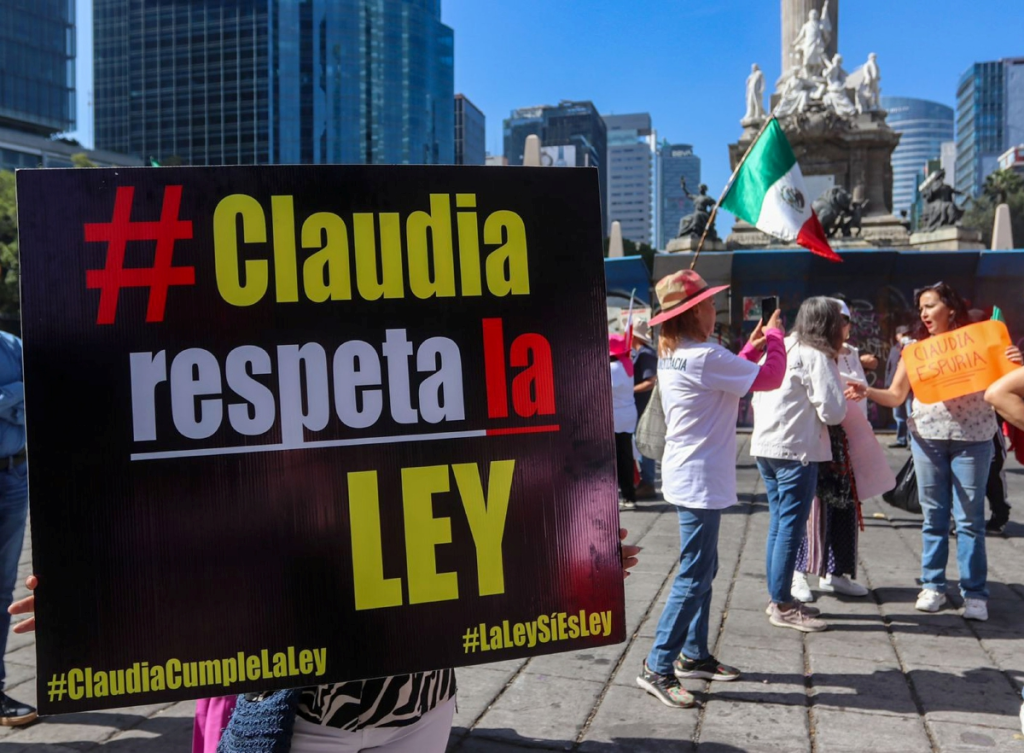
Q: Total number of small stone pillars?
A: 3